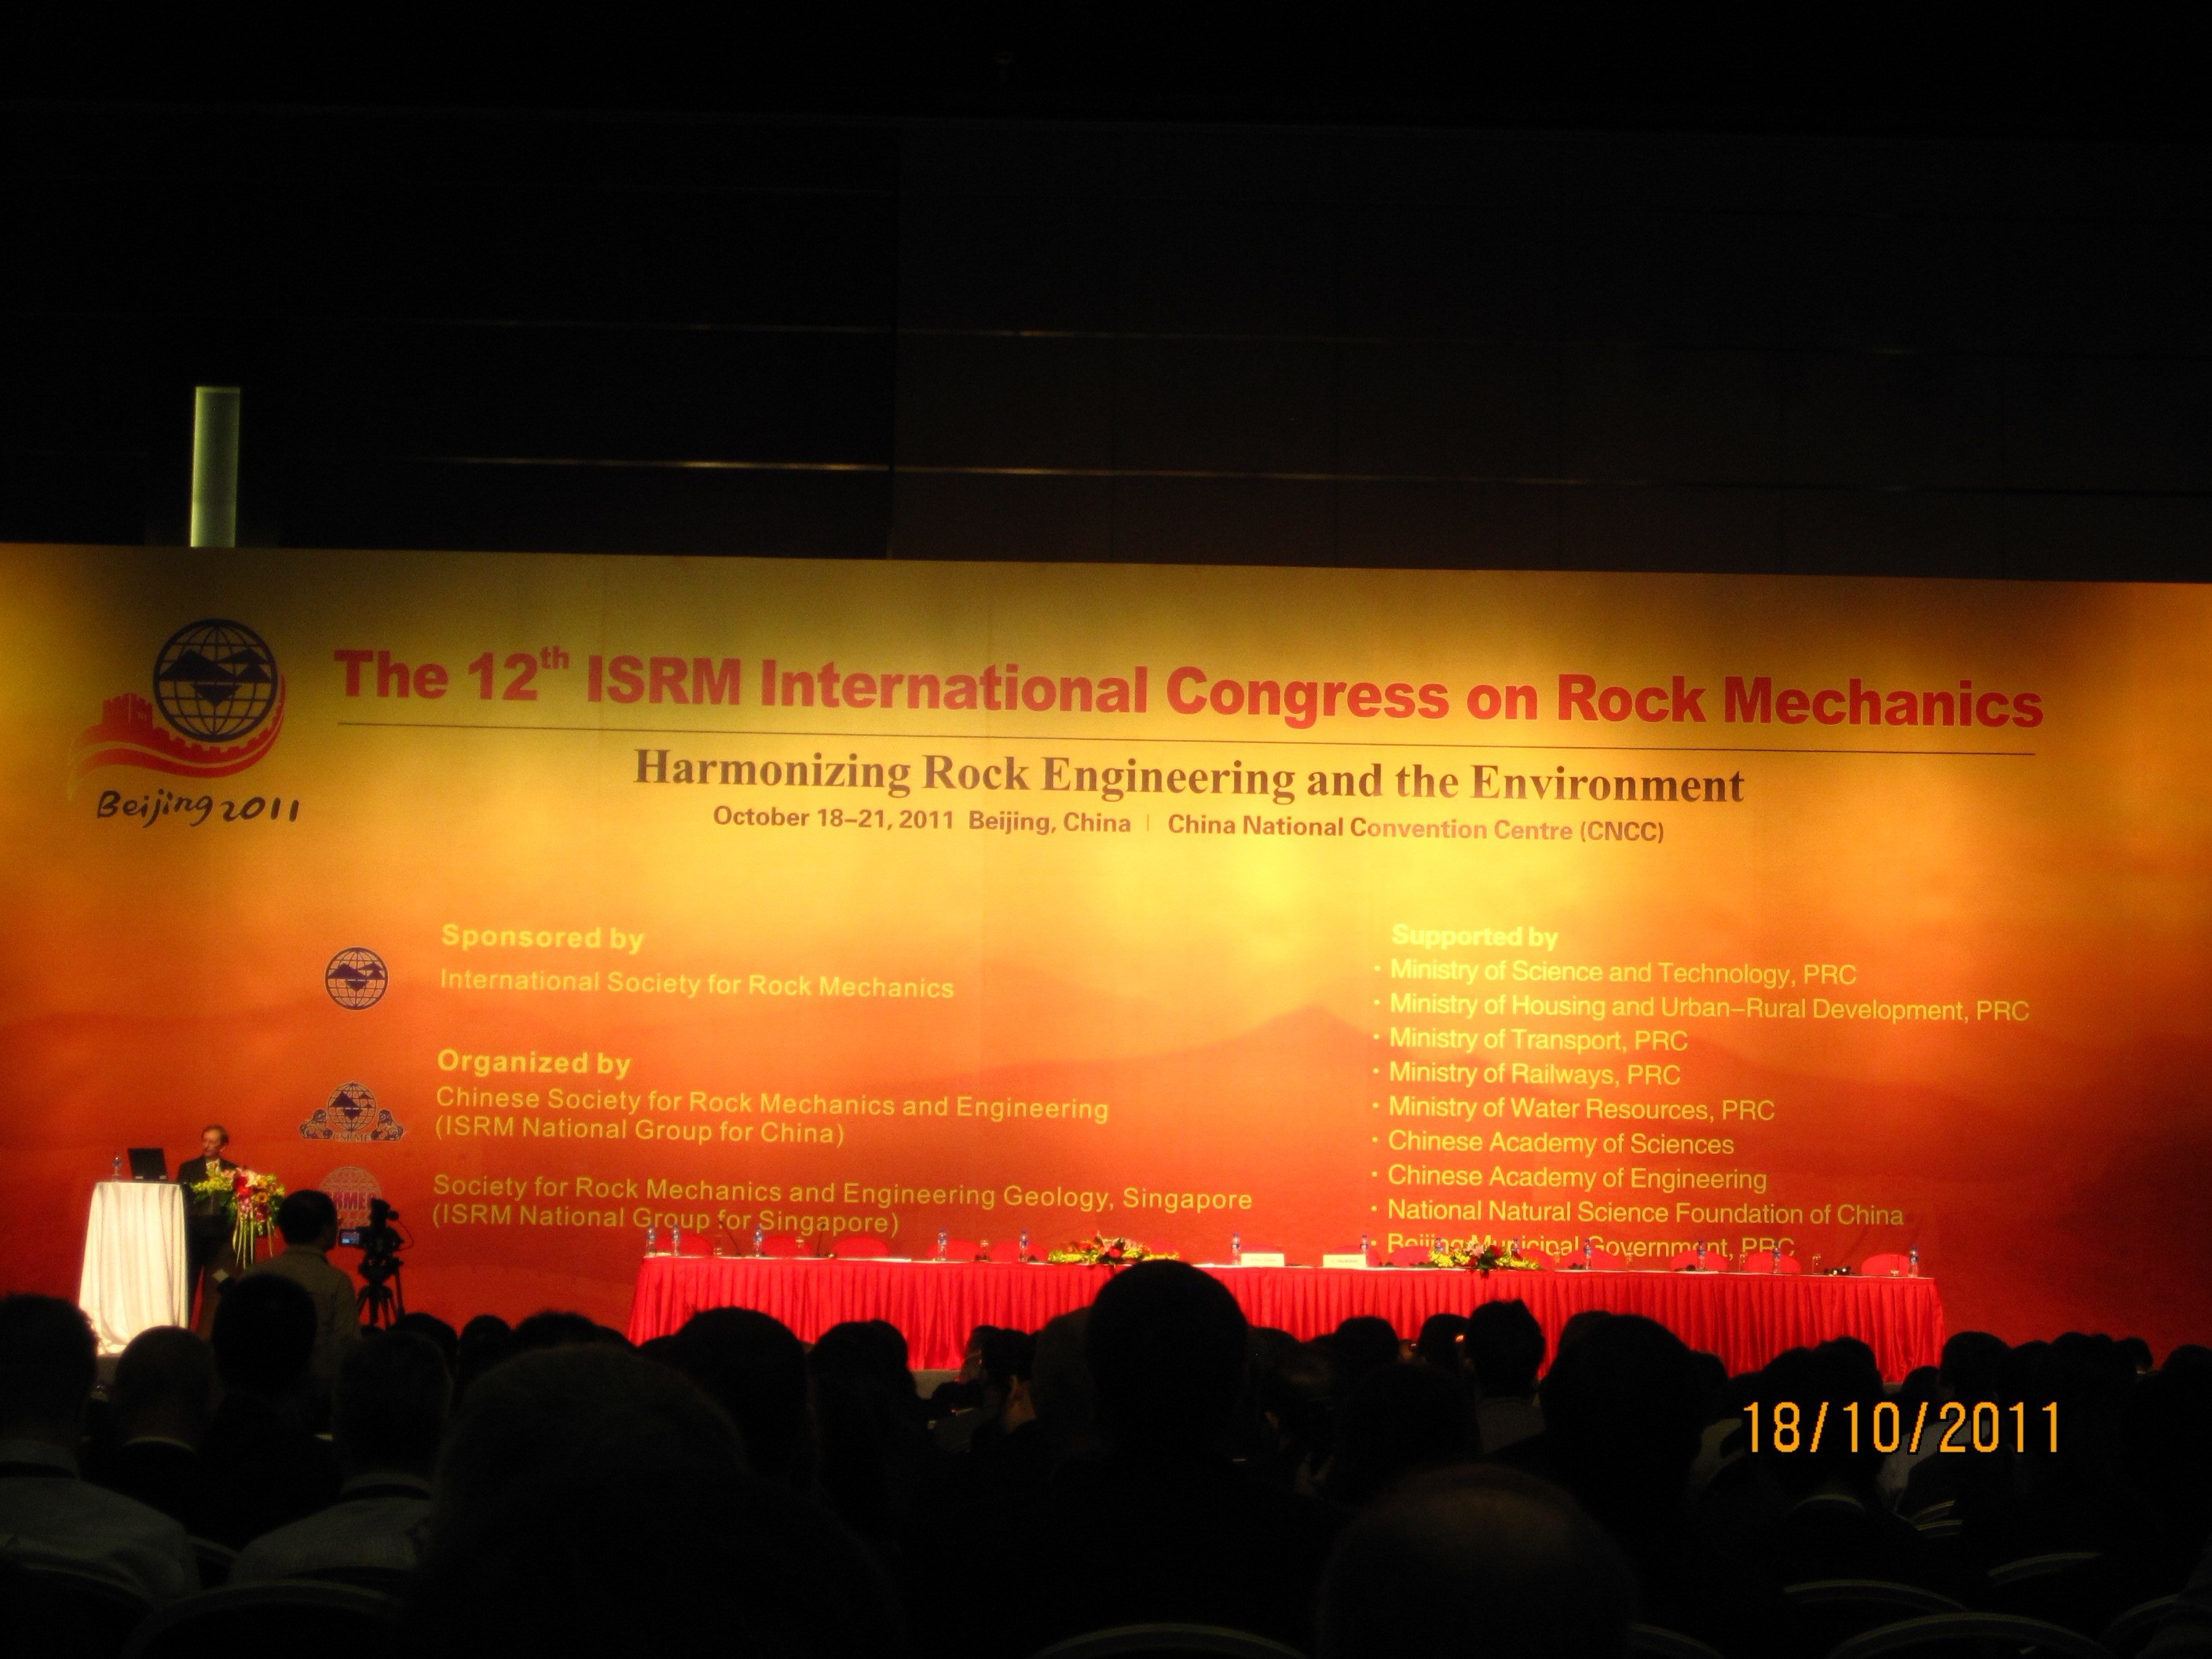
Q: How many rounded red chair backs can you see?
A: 14